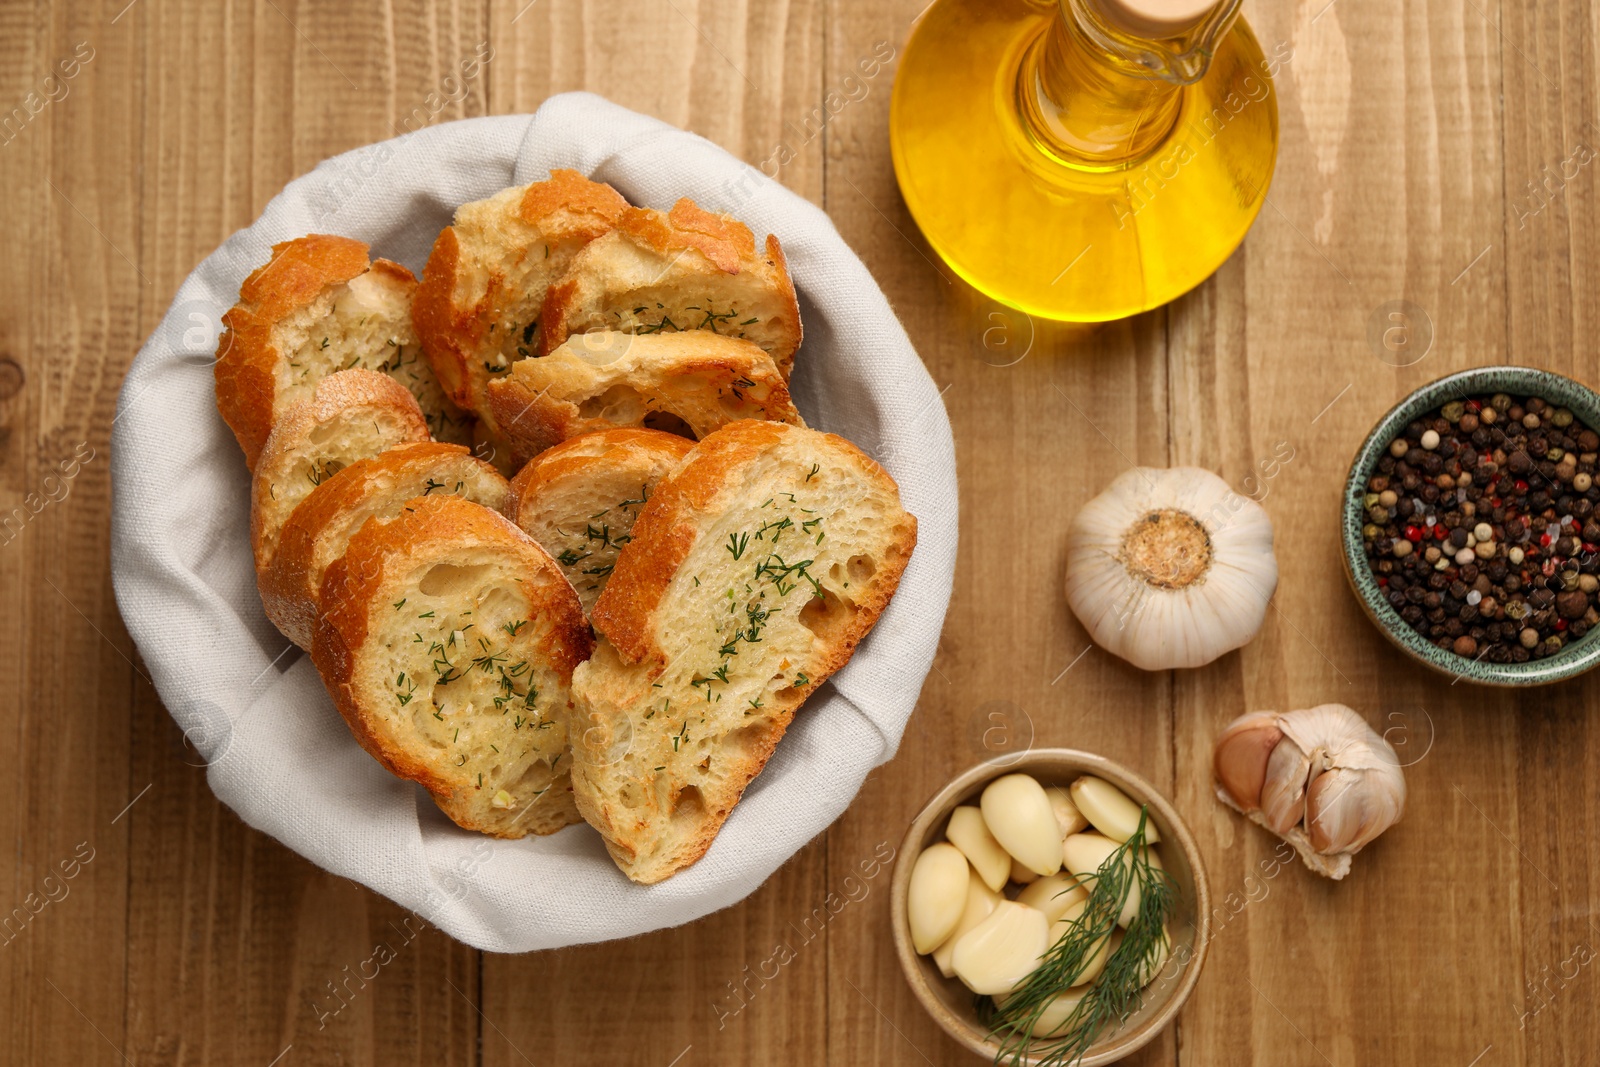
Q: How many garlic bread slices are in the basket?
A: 9